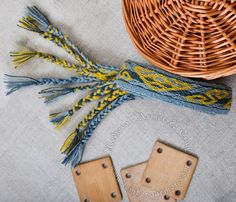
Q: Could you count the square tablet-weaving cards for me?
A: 3